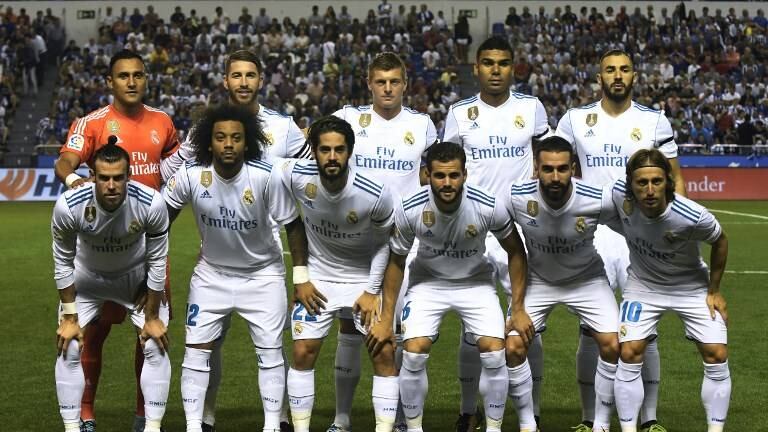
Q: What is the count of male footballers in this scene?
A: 11